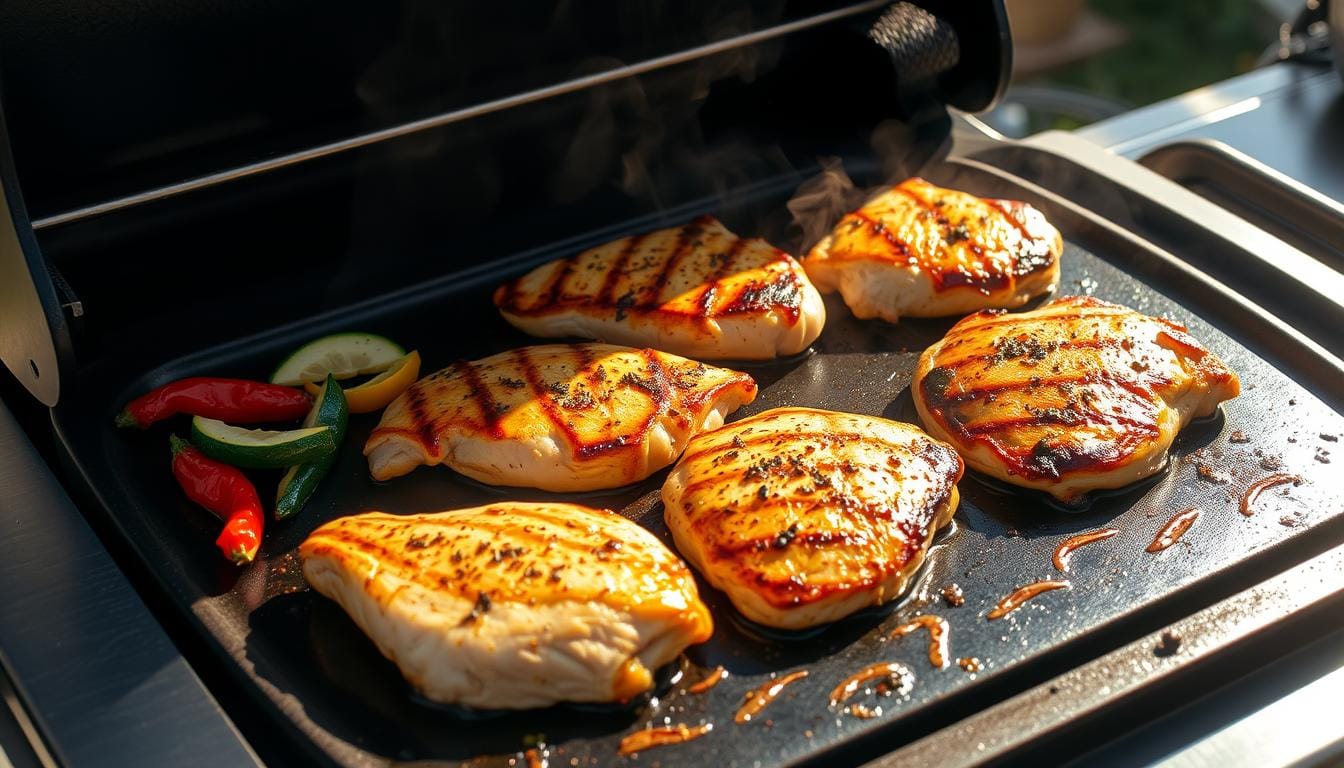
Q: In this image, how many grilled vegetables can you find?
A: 6